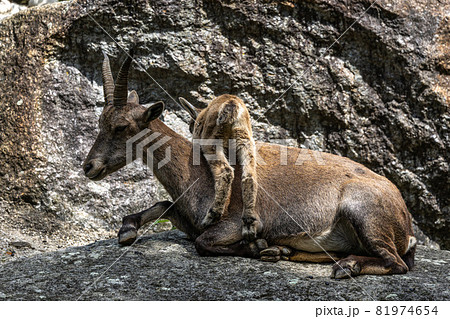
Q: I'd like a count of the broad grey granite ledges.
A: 1